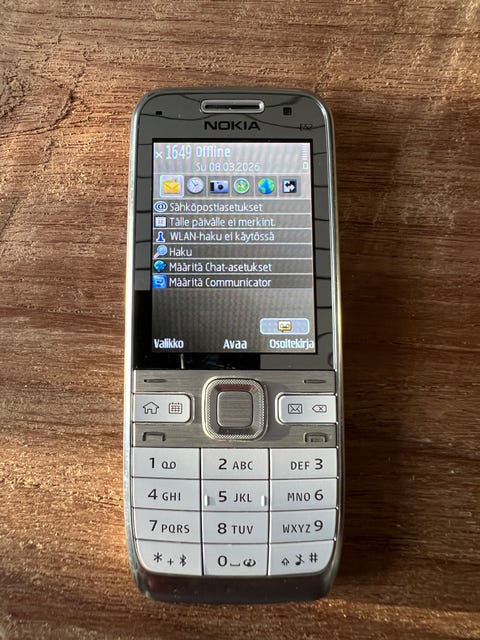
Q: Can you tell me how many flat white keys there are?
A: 14